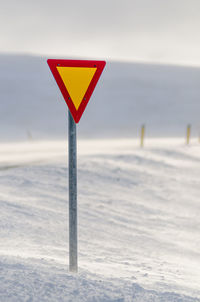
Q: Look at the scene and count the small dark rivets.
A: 4